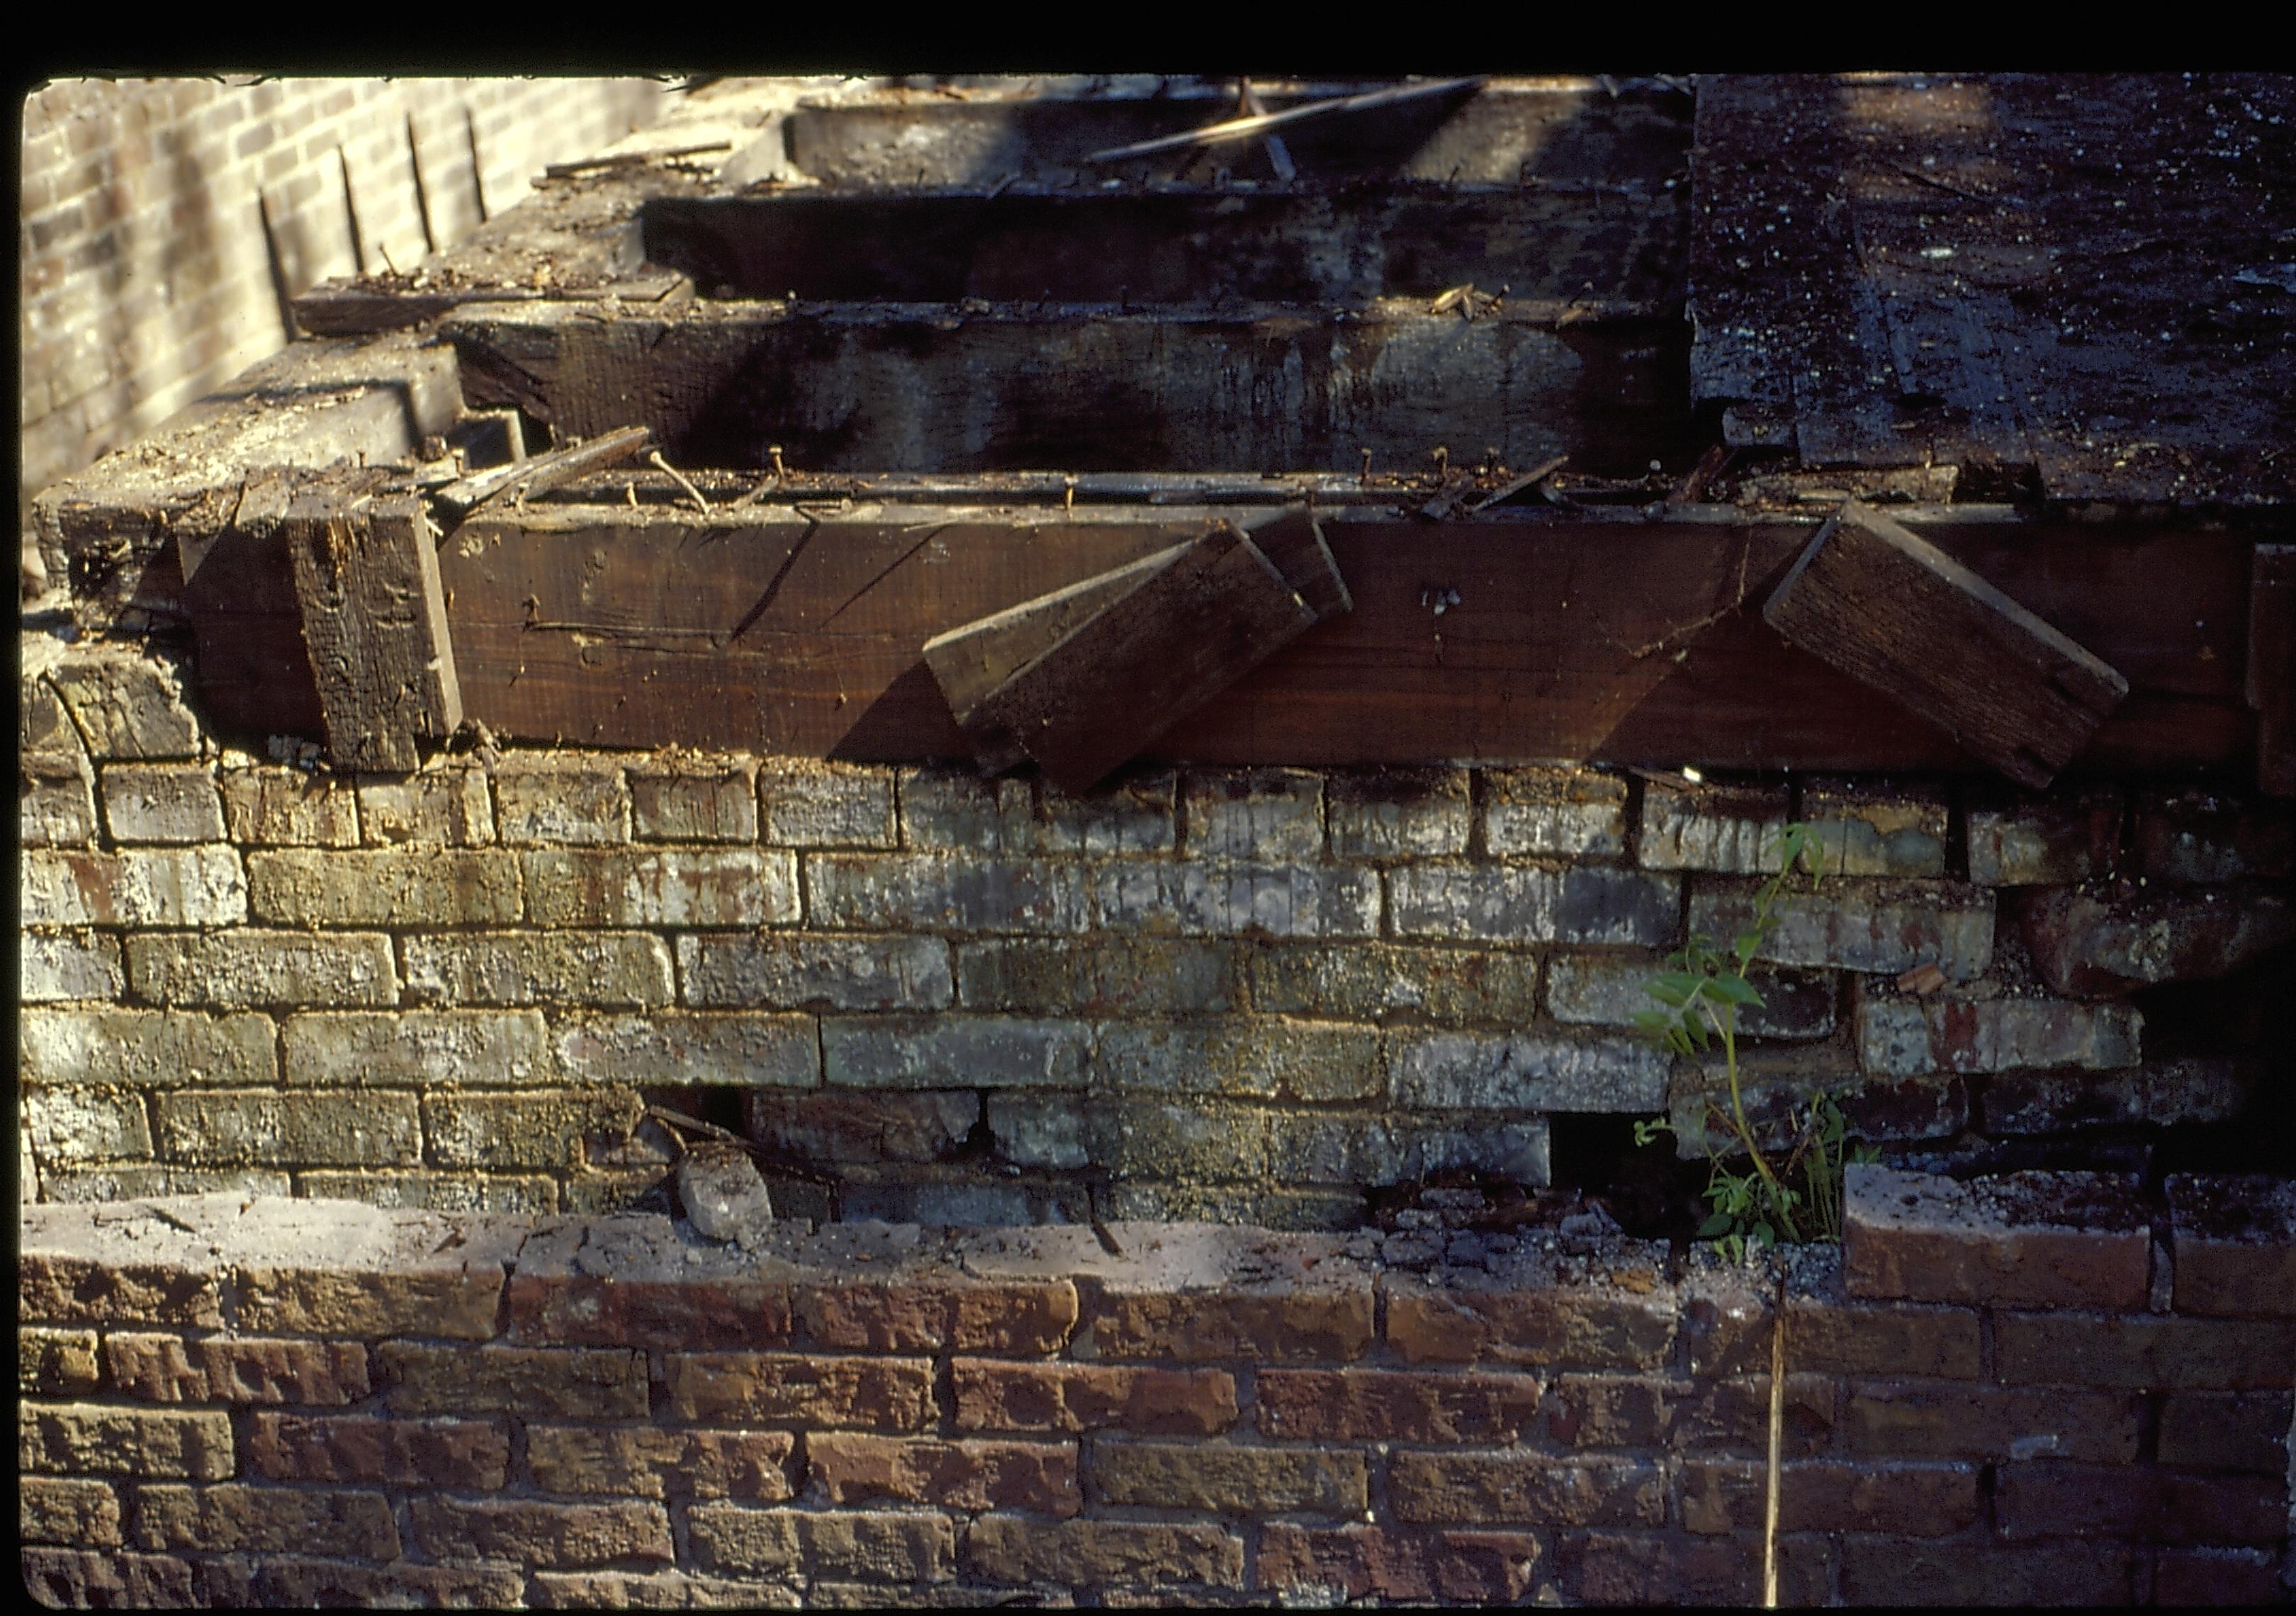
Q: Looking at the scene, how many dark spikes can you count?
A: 4